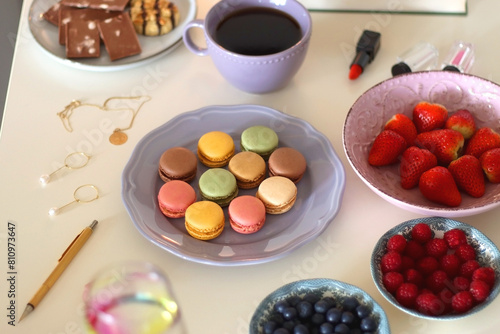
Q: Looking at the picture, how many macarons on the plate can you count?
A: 10